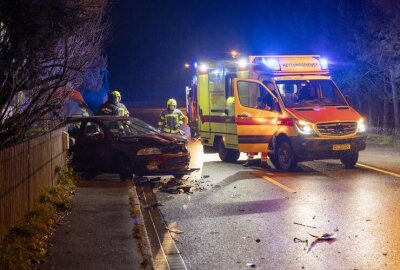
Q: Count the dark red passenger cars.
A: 1